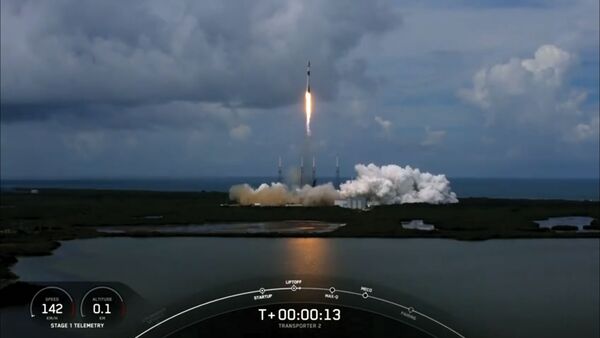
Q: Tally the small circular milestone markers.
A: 5